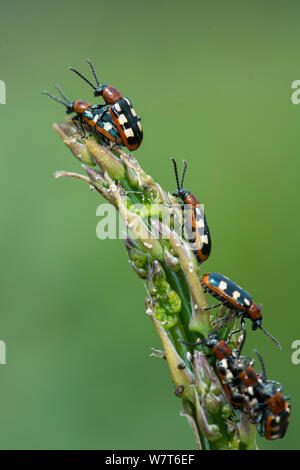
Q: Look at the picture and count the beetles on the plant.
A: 7